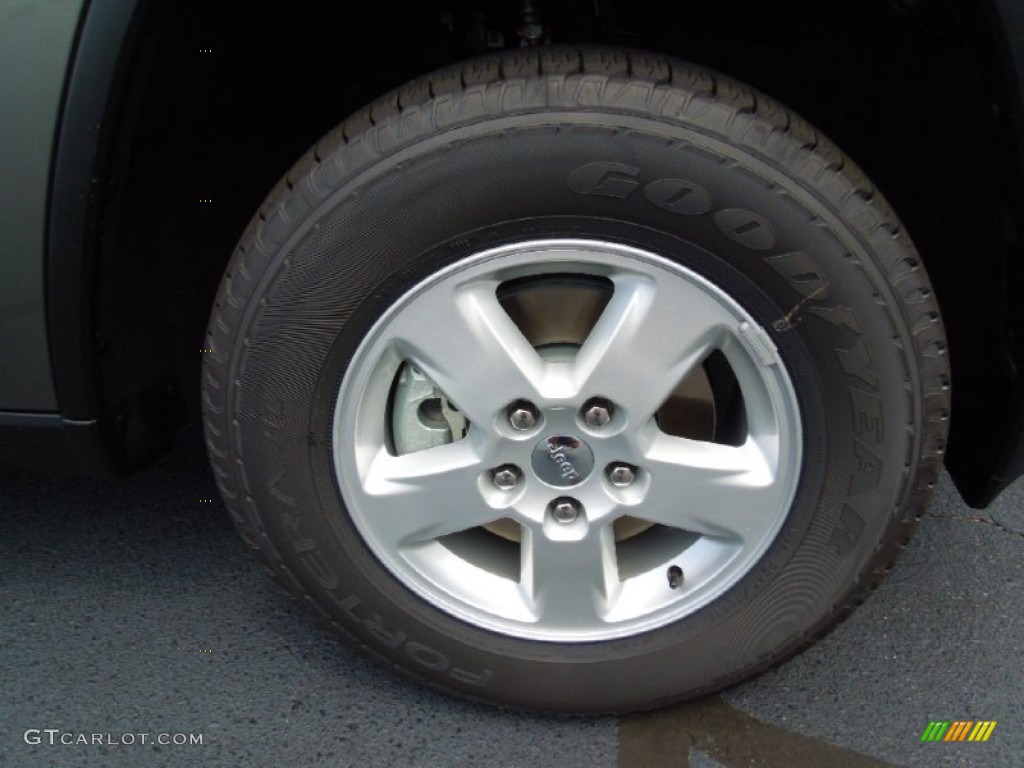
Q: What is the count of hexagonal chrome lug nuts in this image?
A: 5